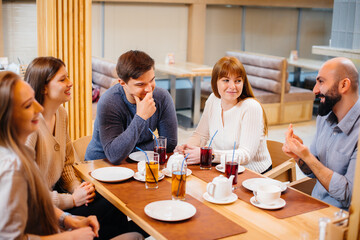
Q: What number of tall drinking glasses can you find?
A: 5